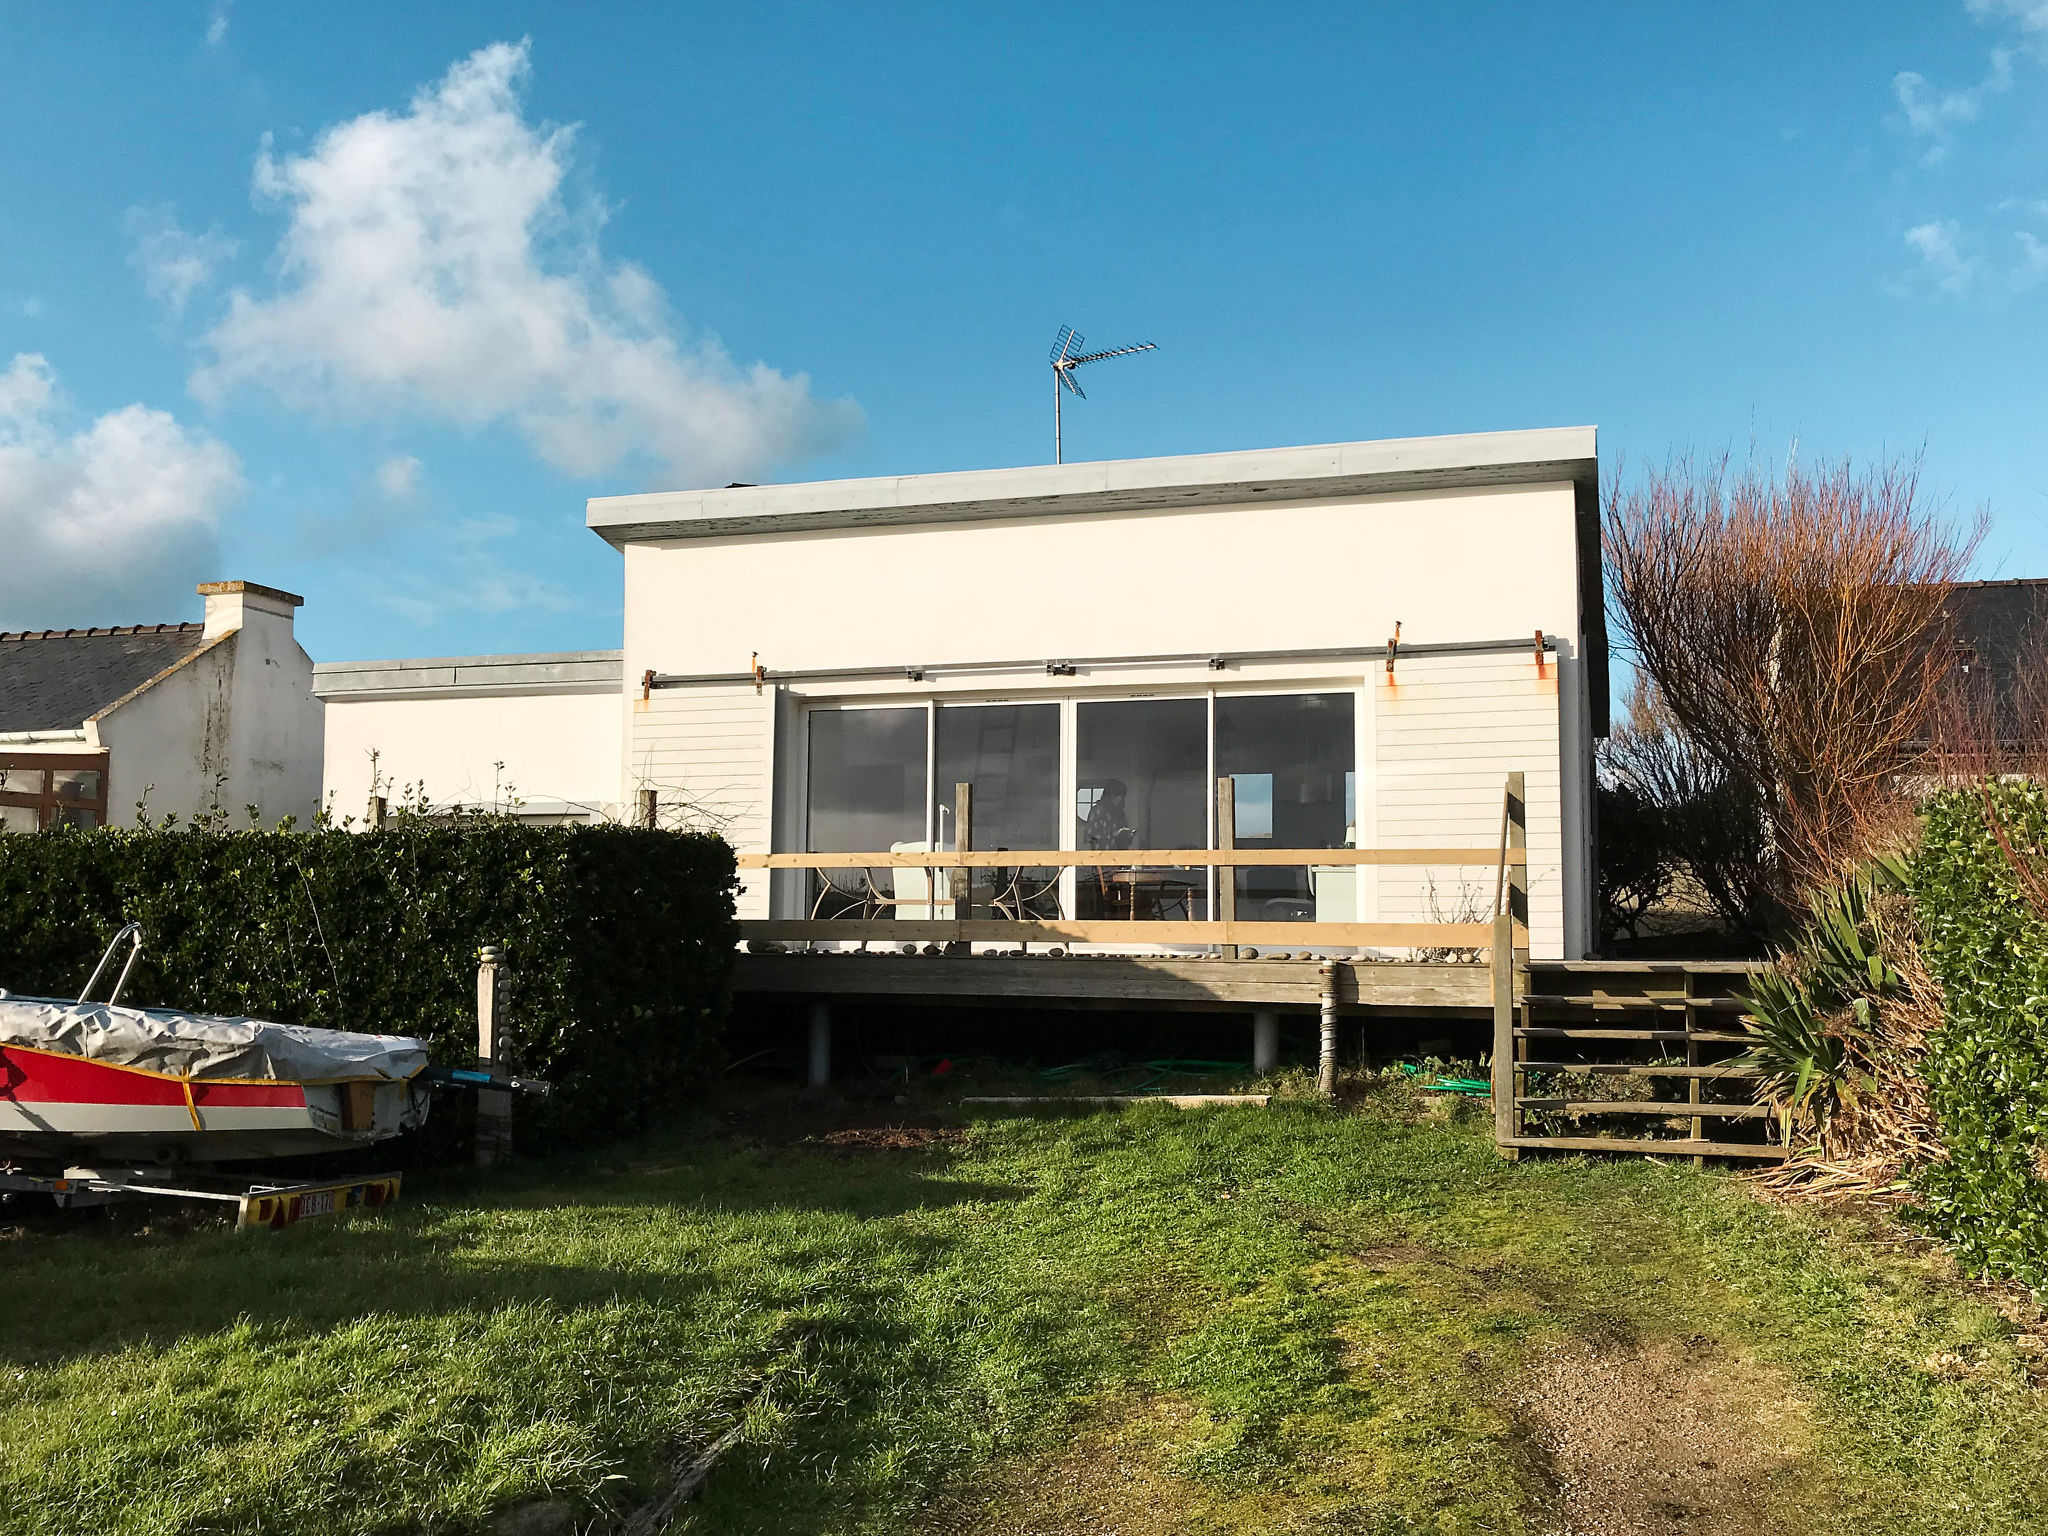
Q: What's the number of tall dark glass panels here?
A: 4